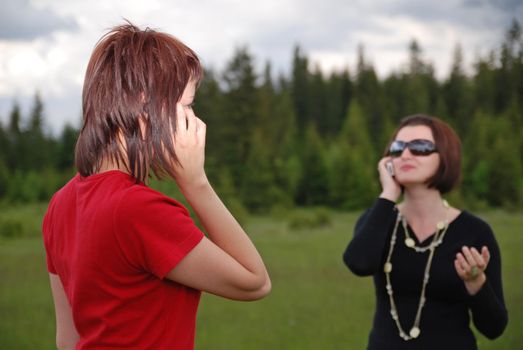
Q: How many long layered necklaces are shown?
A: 1